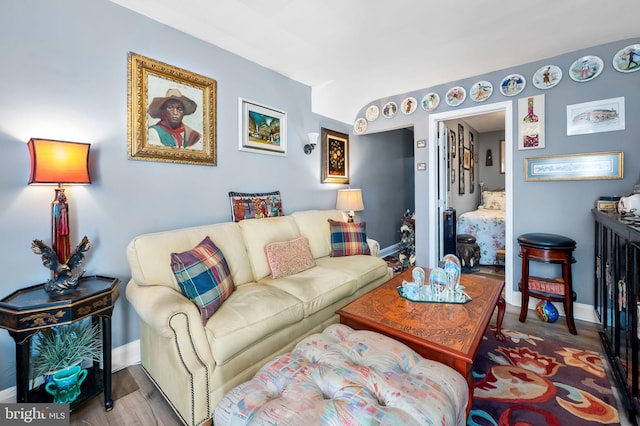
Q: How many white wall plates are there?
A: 11